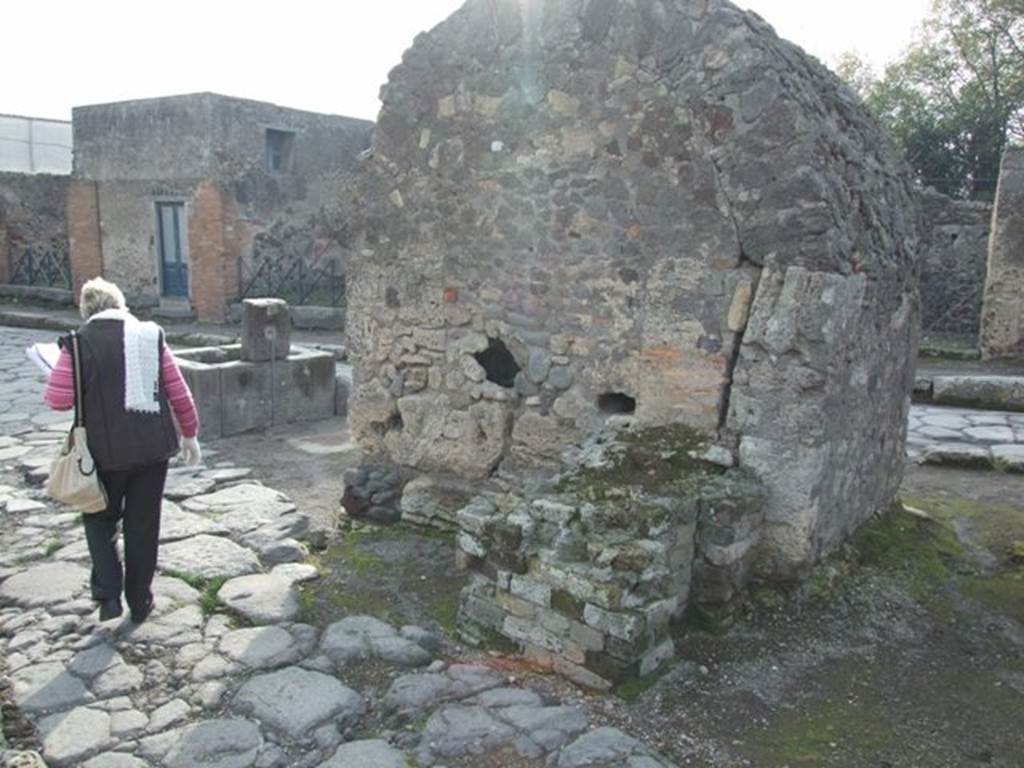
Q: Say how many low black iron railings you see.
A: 2